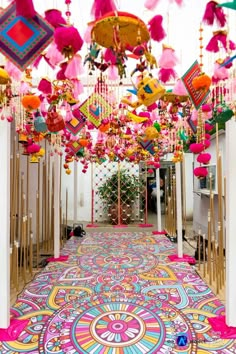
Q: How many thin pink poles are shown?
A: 3